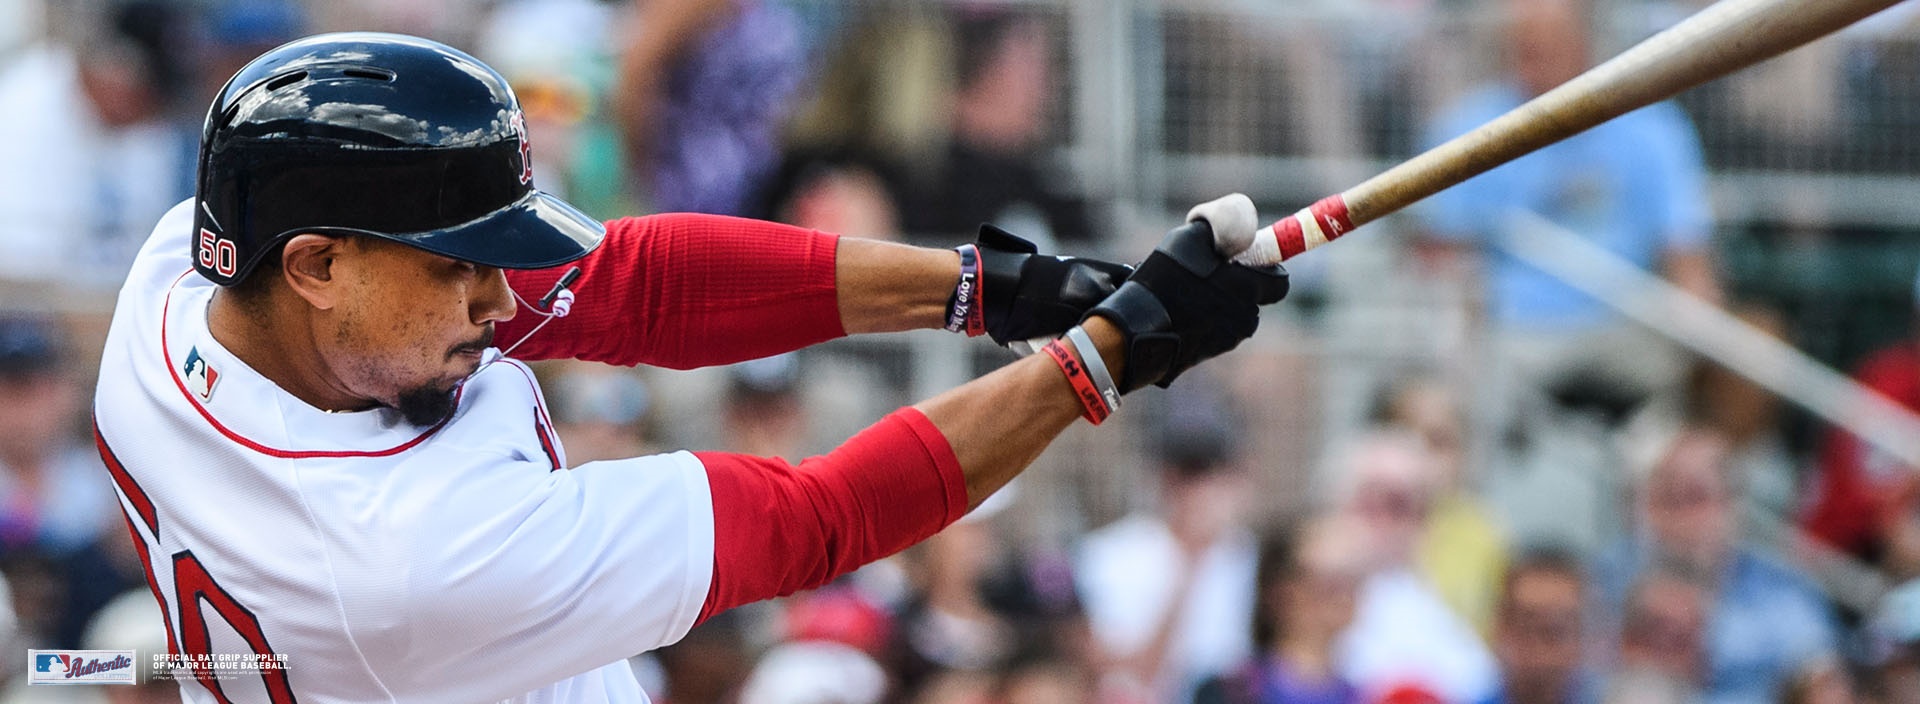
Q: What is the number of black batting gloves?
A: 2